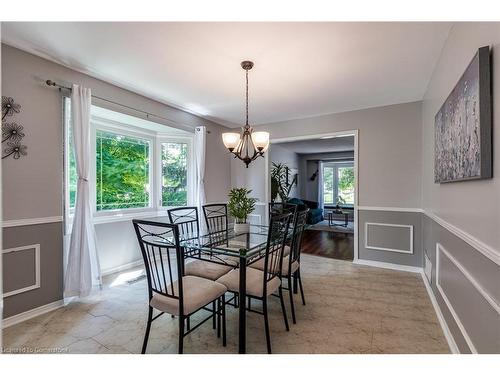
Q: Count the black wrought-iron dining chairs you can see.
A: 6